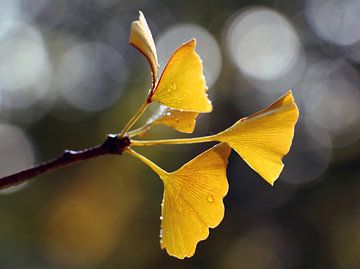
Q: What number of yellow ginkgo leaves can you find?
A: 5